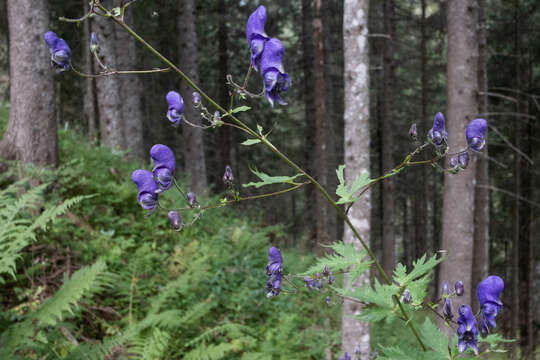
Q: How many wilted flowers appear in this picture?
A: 0